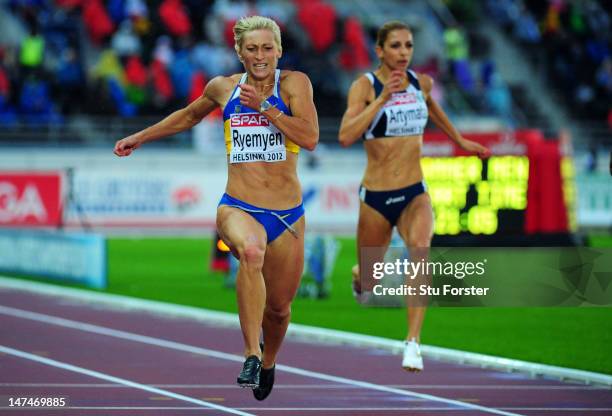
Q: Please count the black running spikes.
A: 2